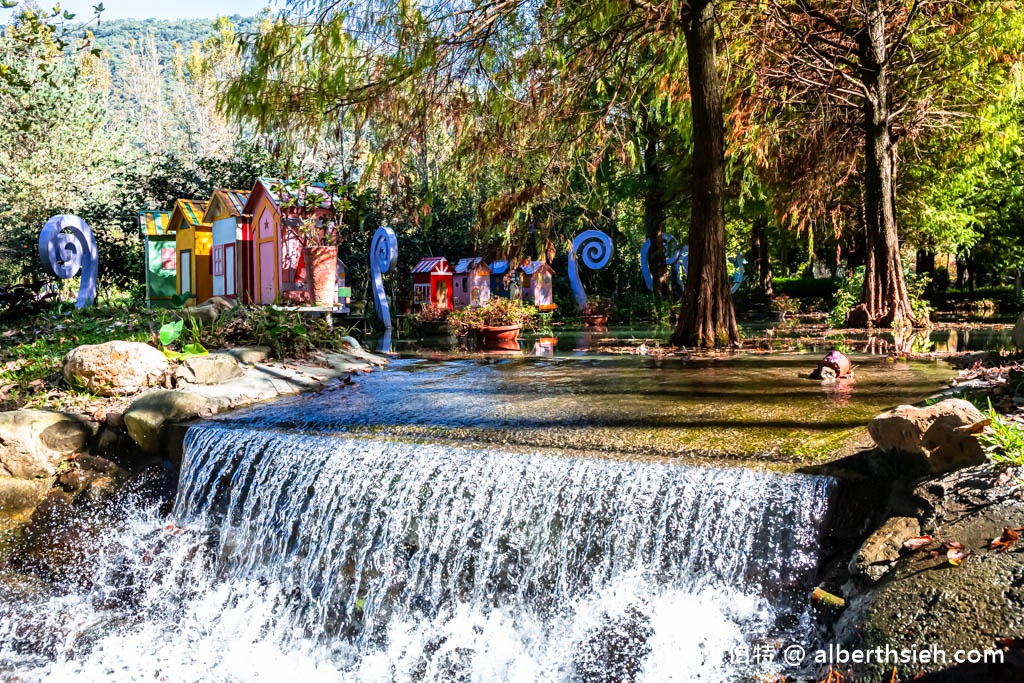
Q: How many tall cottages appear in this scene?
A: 4